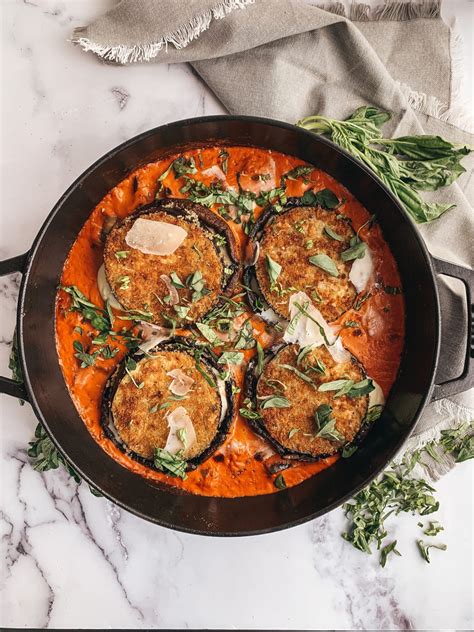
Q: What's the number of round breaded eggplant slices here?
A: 4